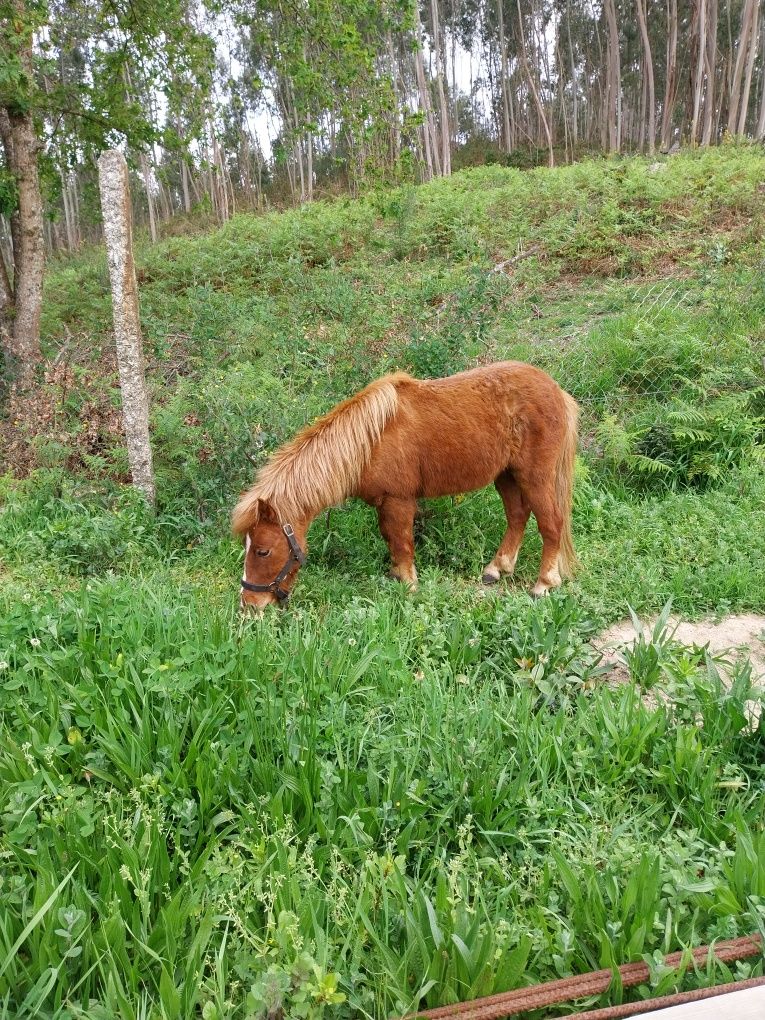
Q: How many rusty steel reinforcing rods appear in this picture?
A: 3